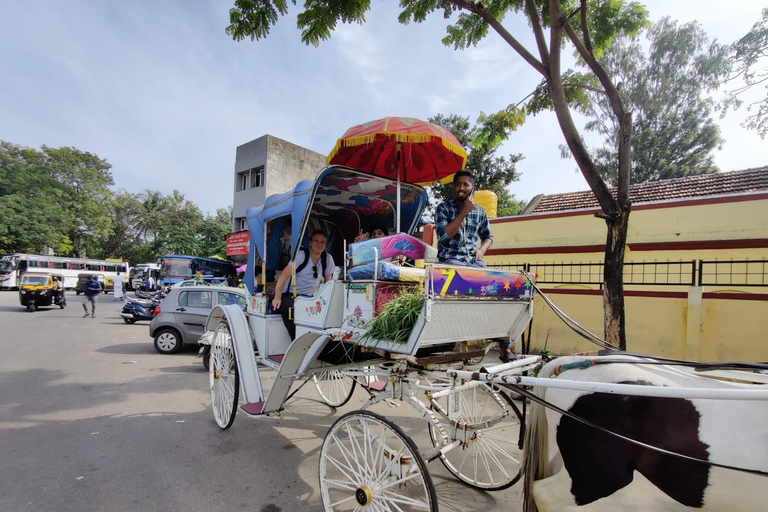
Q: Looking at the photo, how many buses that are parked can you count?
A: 3